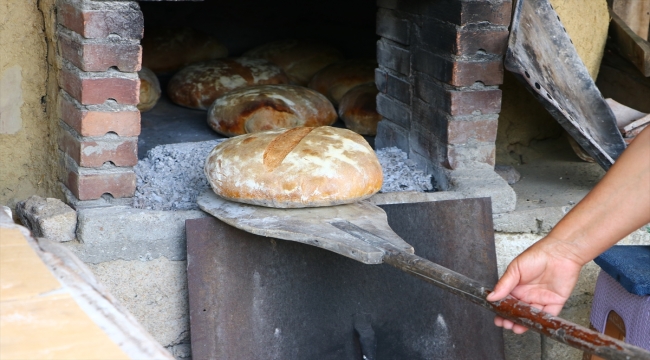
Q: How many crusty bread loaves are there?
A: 8